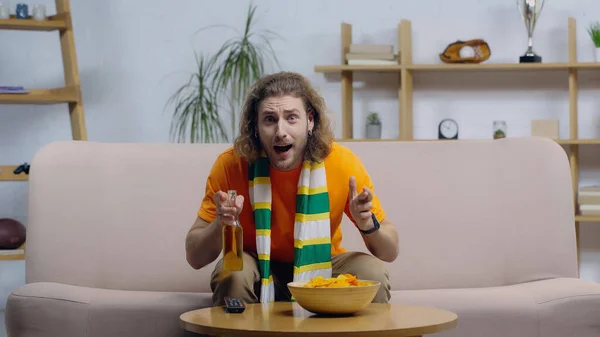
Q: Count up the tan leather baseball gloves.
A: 1